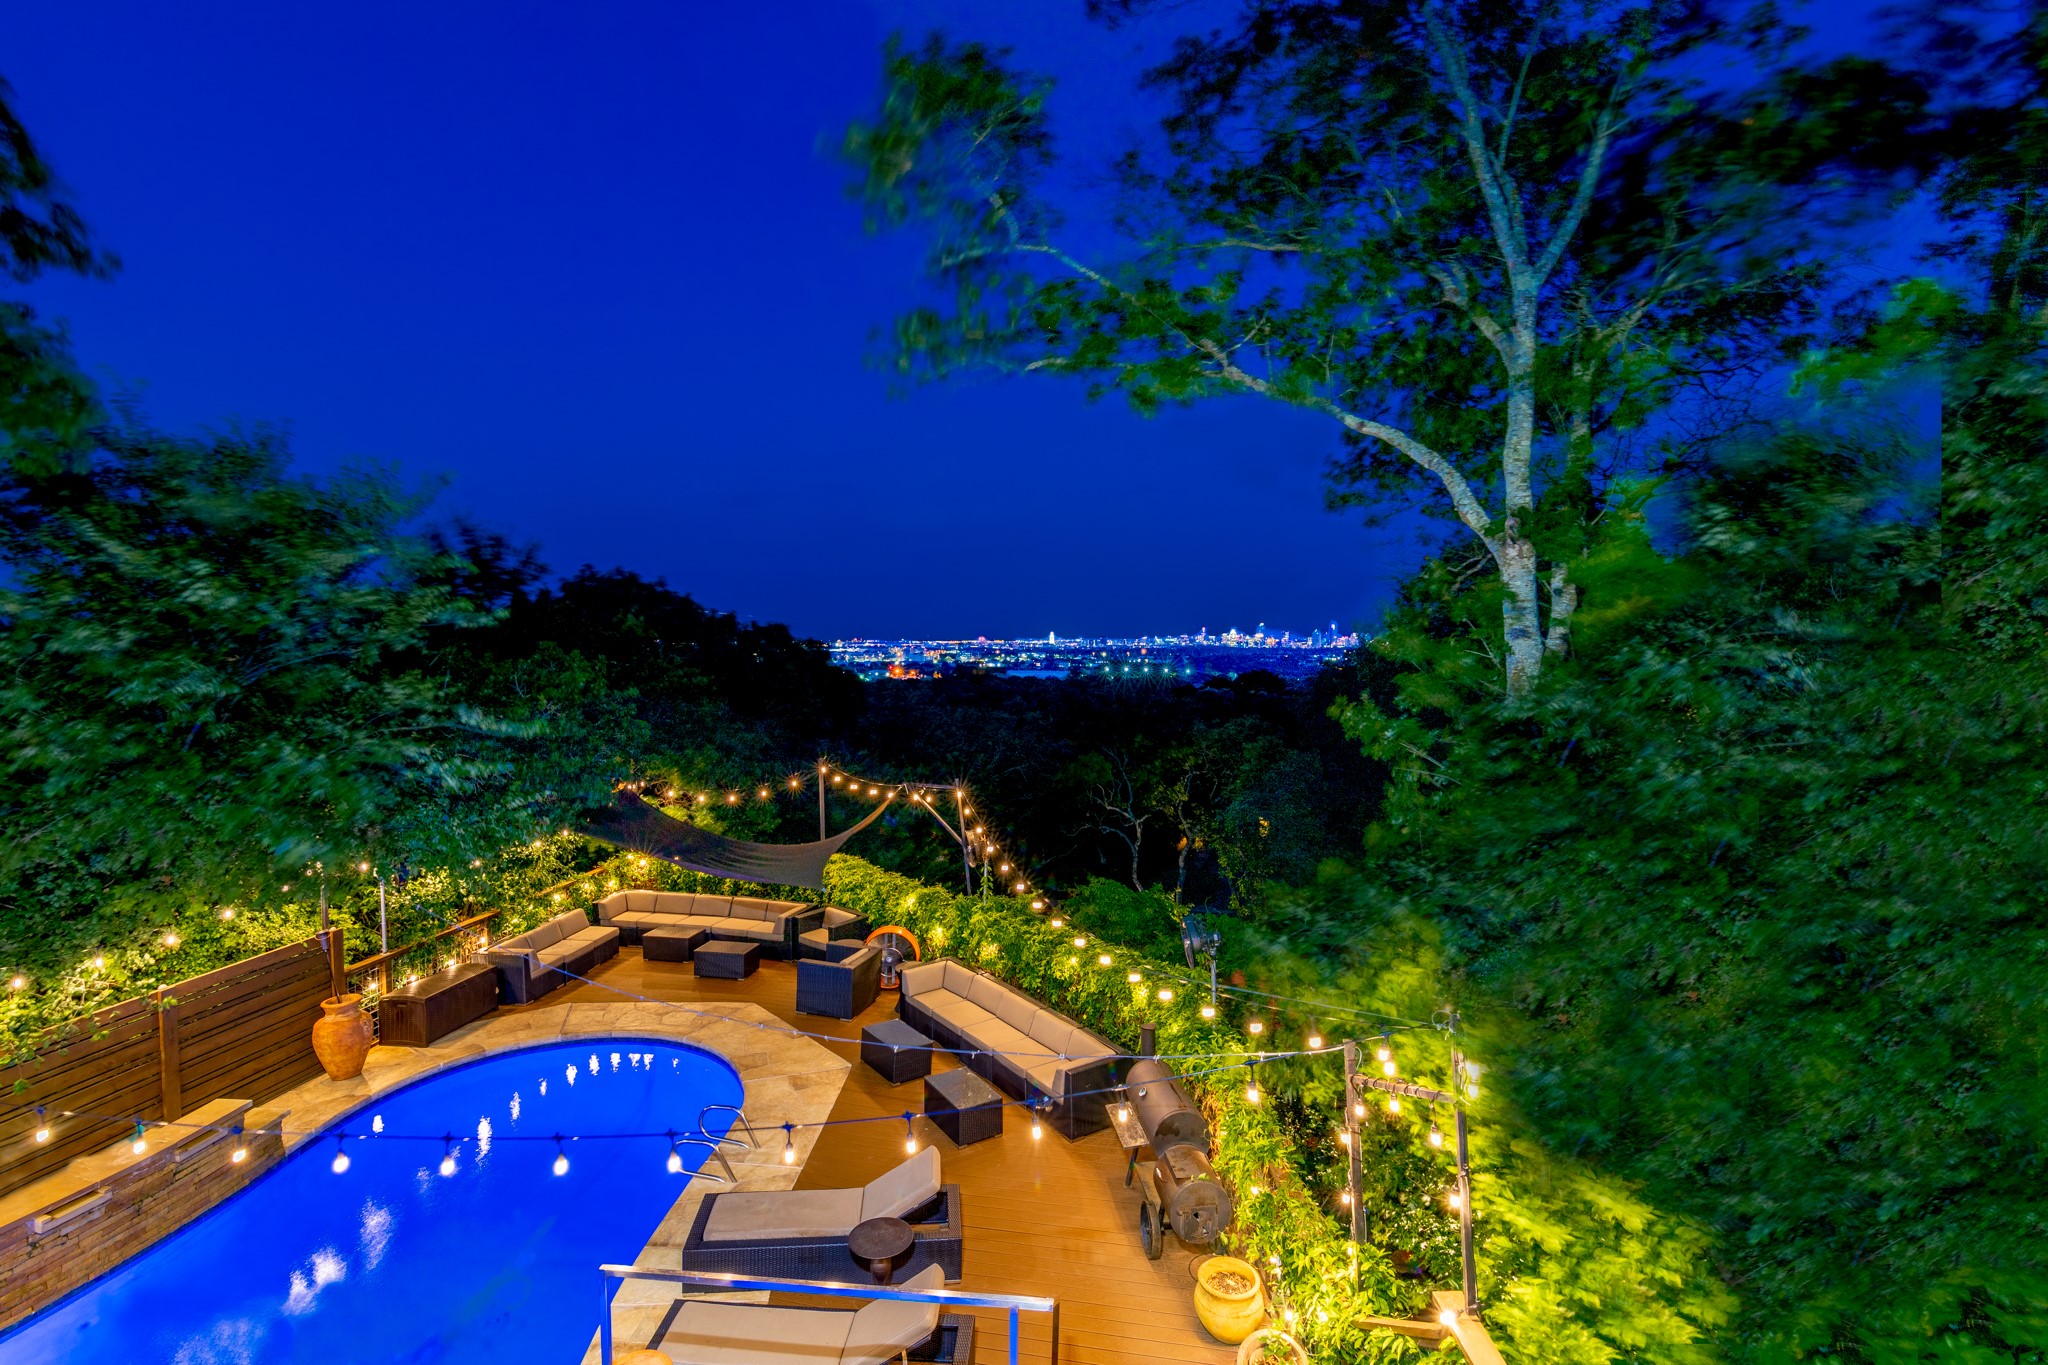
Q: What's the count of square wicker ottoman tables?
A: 4